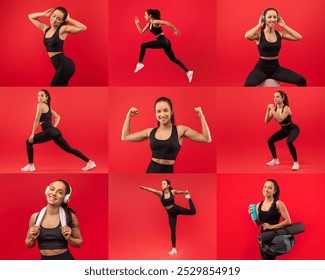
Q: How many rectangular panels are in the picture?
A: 9